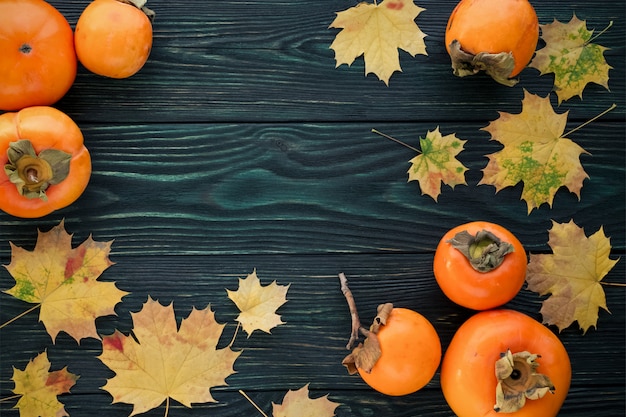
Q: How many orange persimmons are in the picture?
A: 7